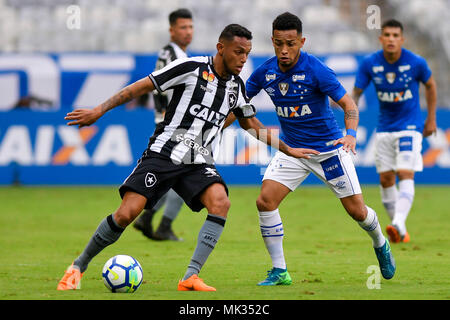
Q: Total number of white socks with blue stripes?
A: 4